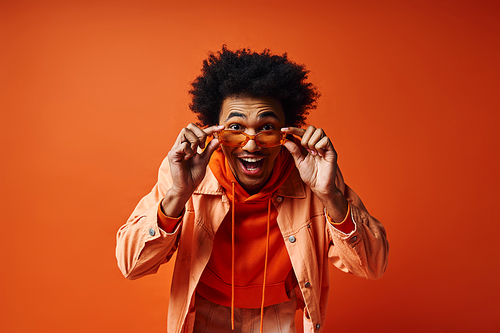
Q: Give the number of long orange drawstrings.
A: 2